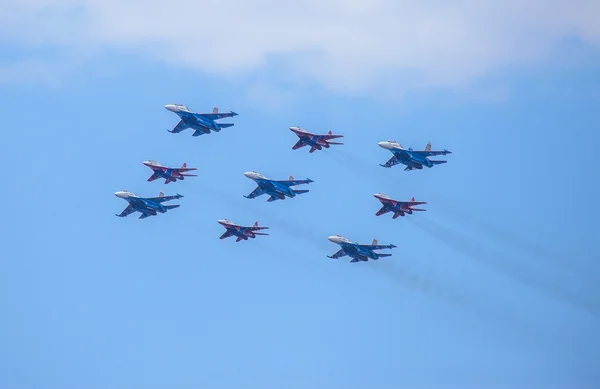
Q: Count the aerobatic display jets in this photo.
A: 9